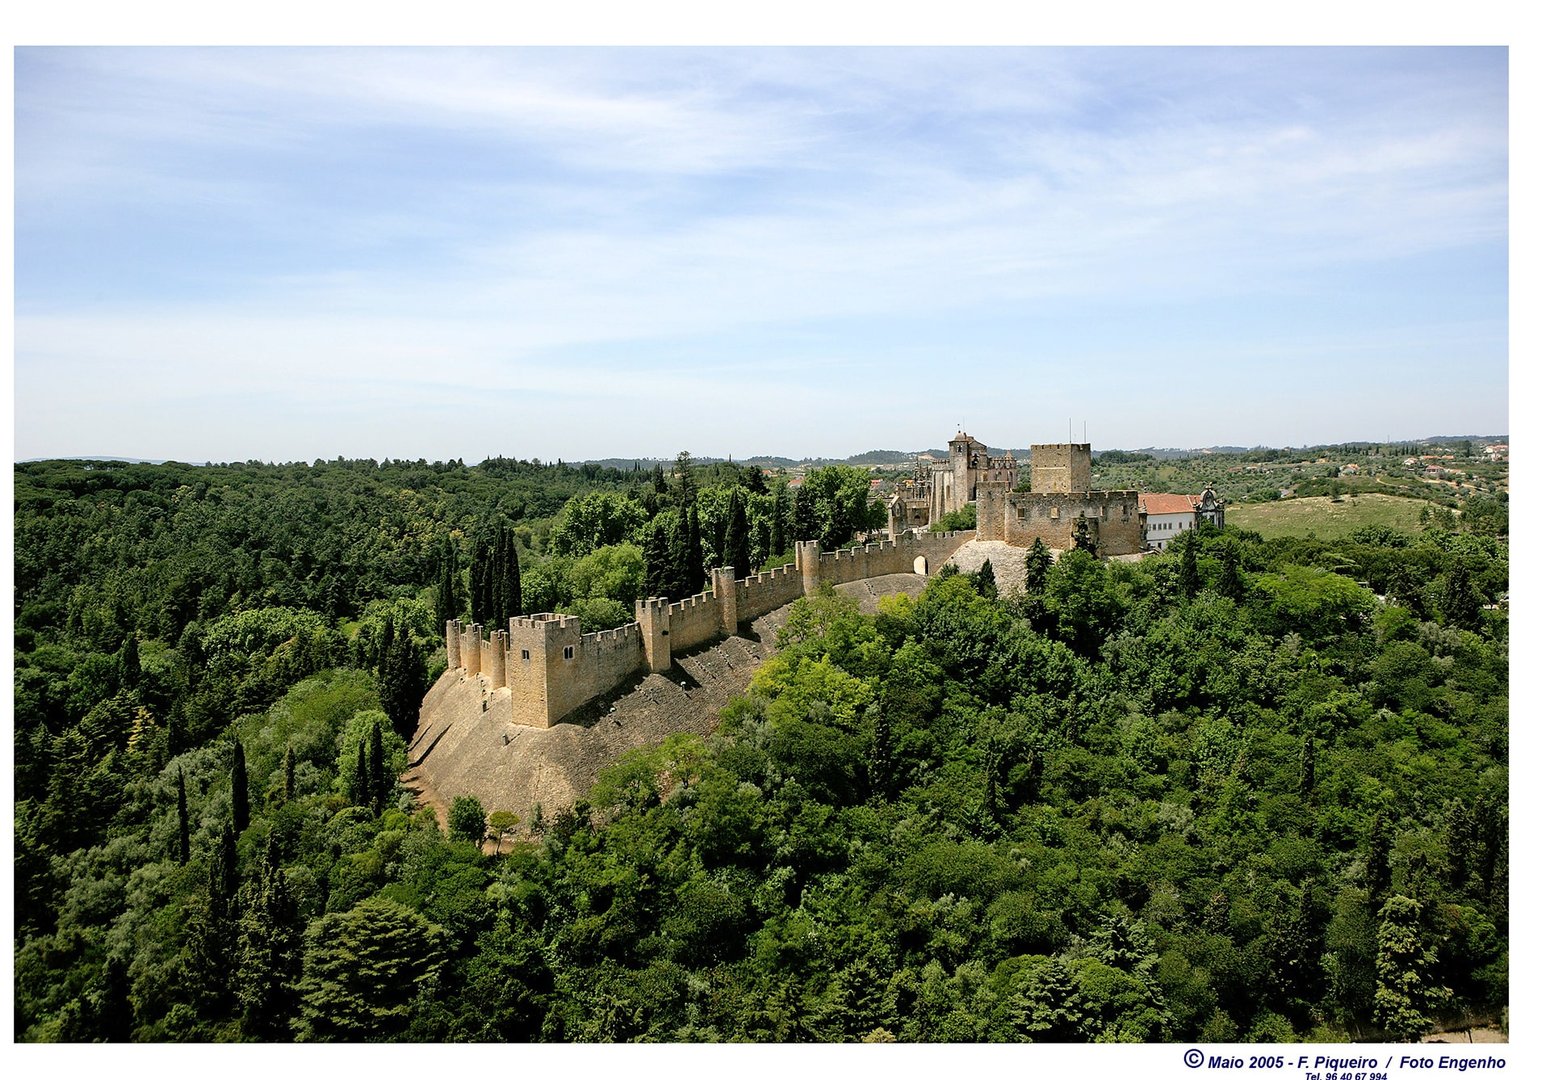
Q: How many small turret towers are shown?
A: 6